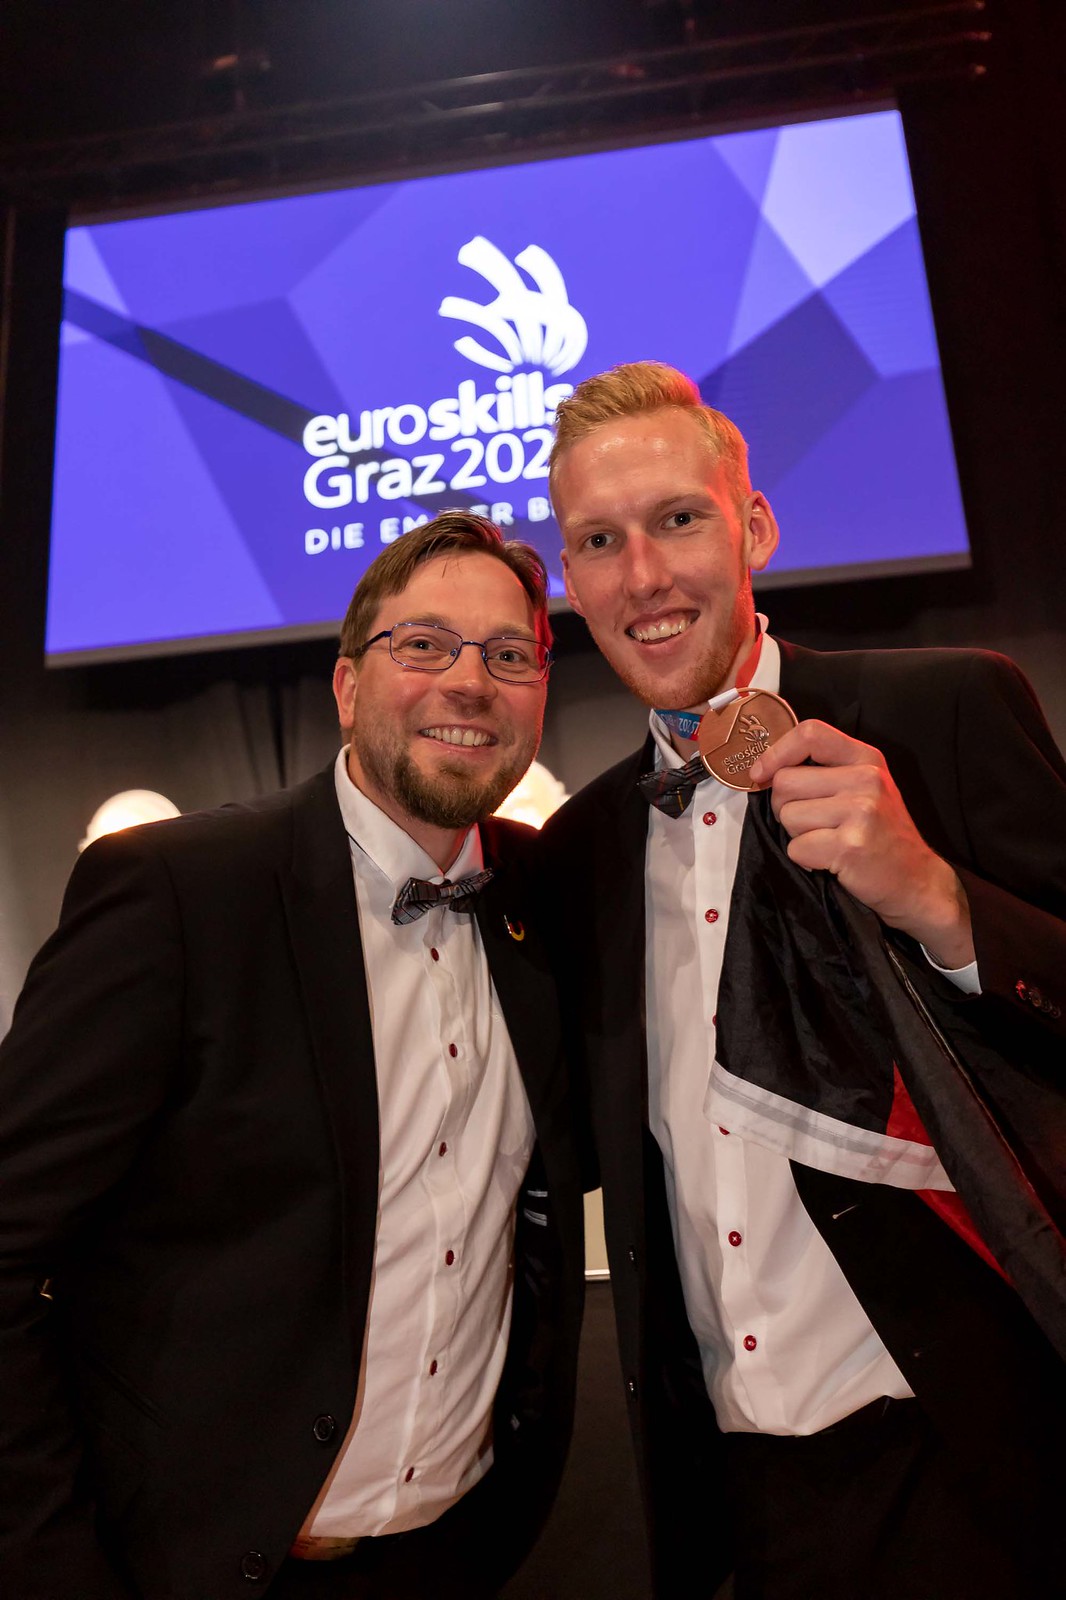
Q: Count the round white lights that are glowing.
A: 2